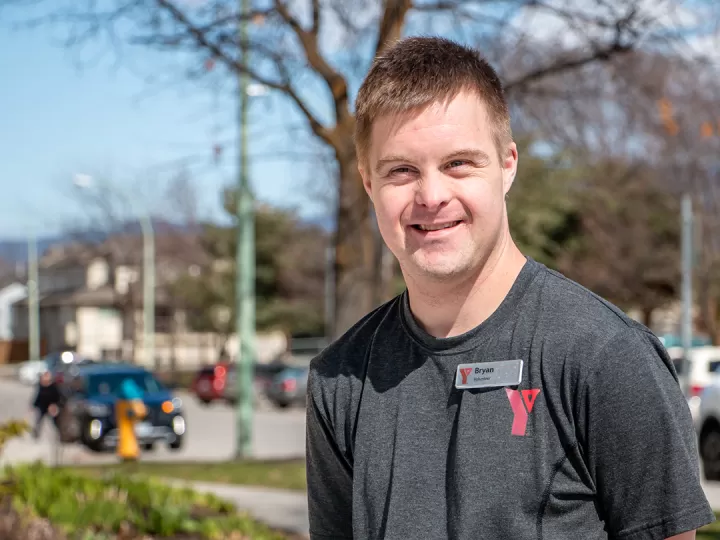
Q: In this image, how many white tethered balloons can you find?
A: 0